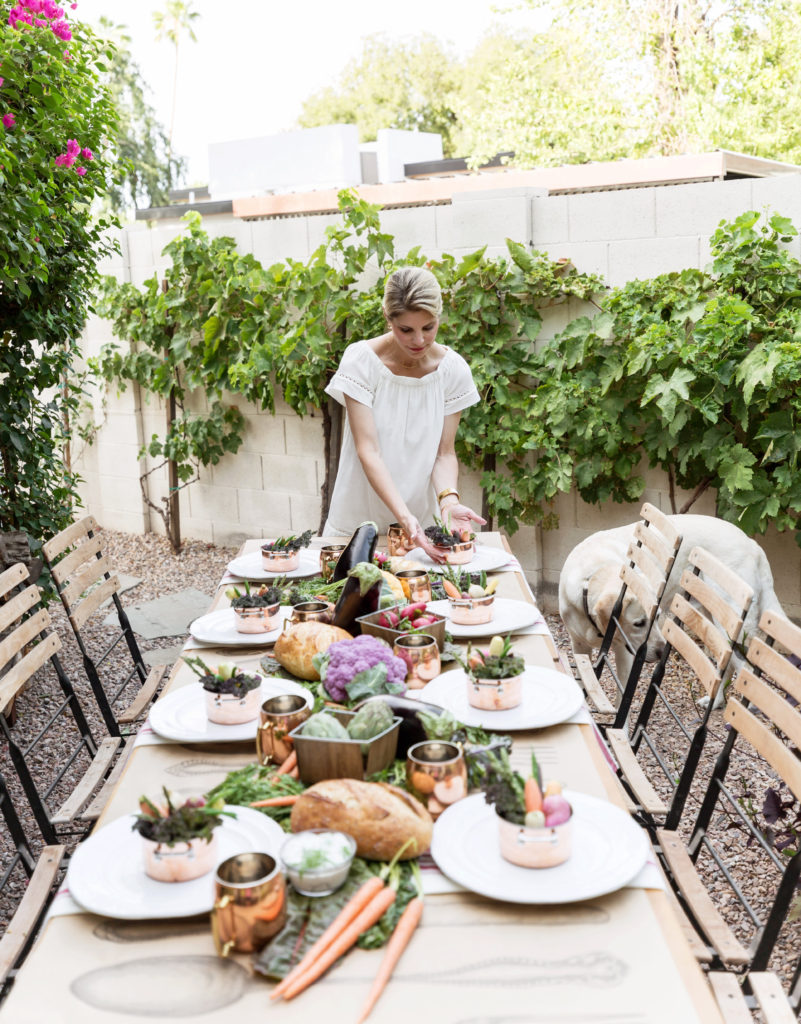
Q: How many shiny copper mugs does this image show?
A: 8